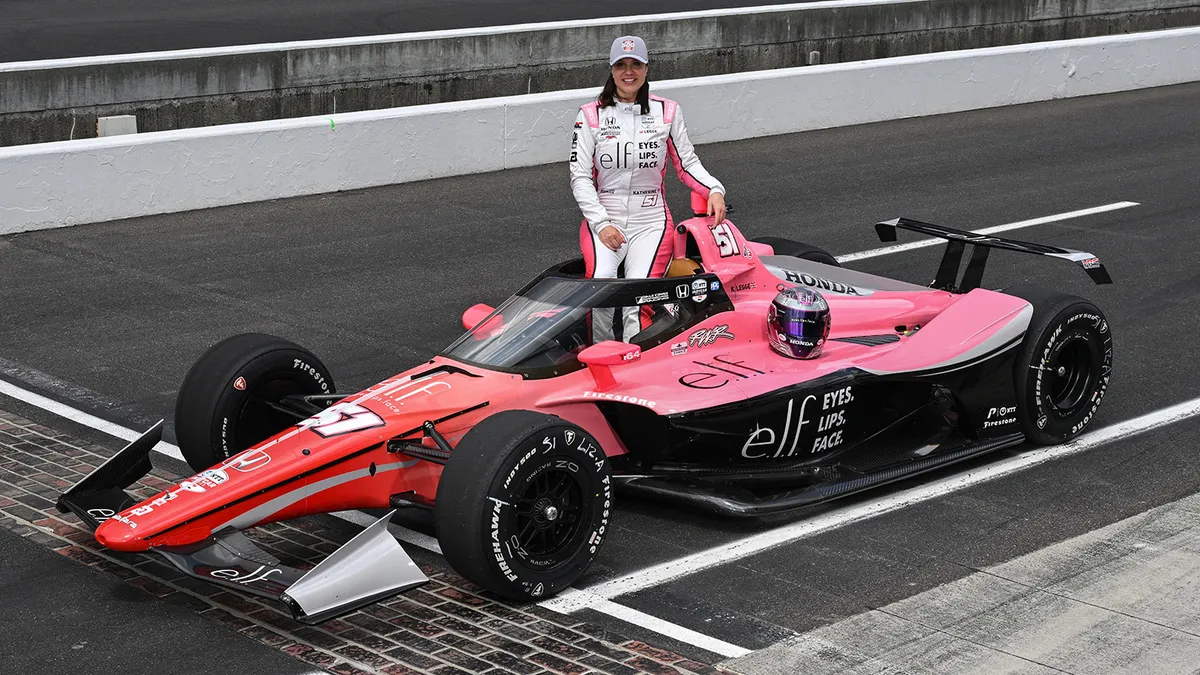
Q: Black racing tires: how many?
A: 4